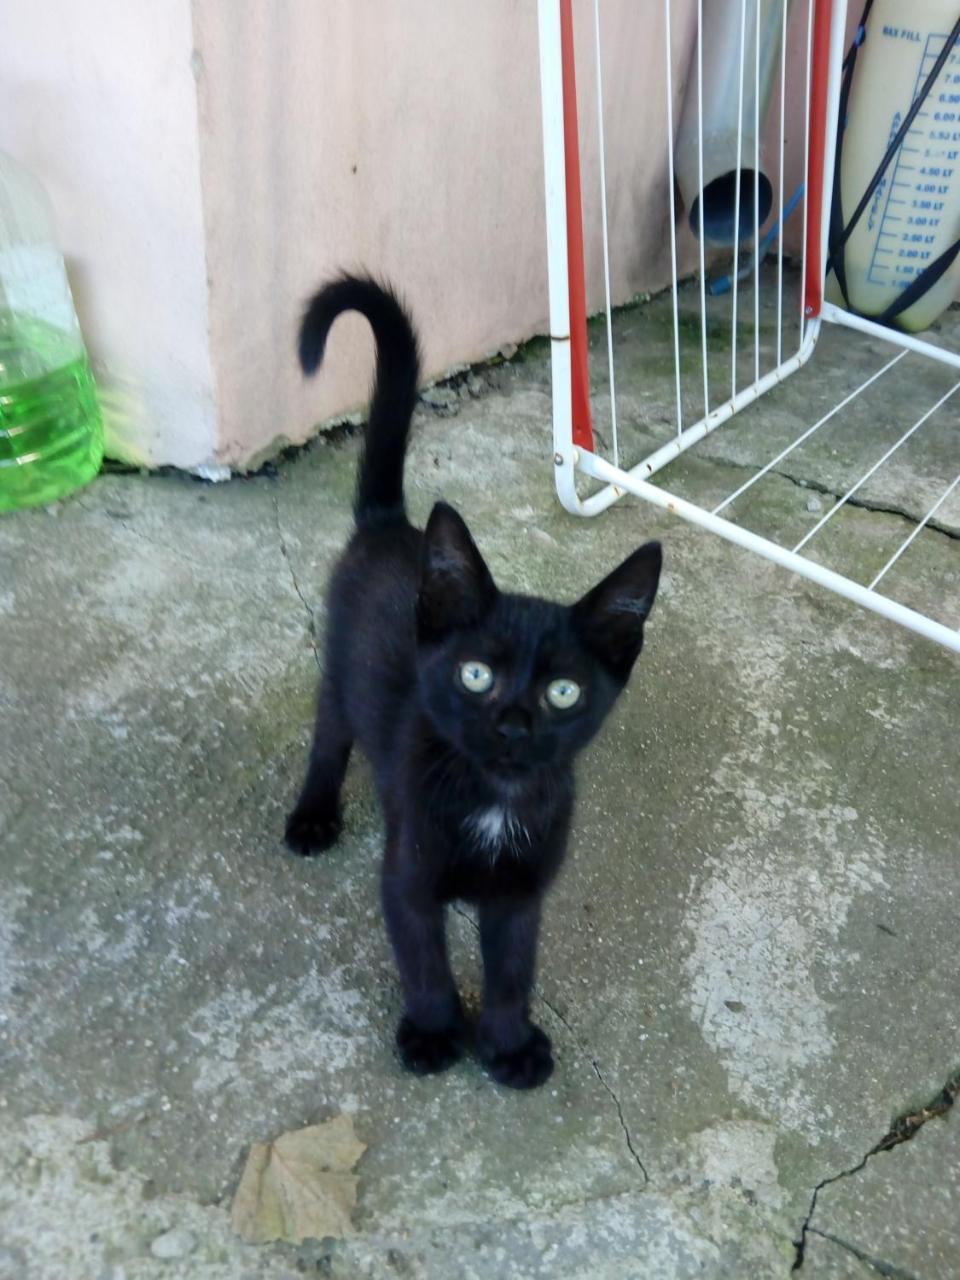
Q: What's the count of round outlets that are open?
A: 1